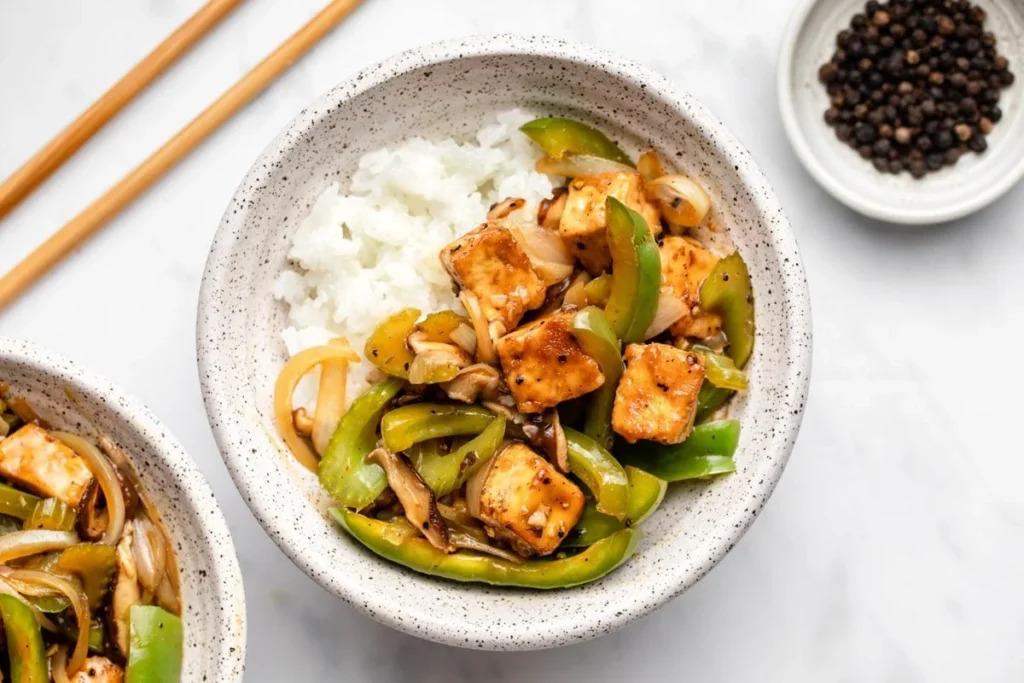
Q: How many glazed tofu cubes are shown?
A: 8